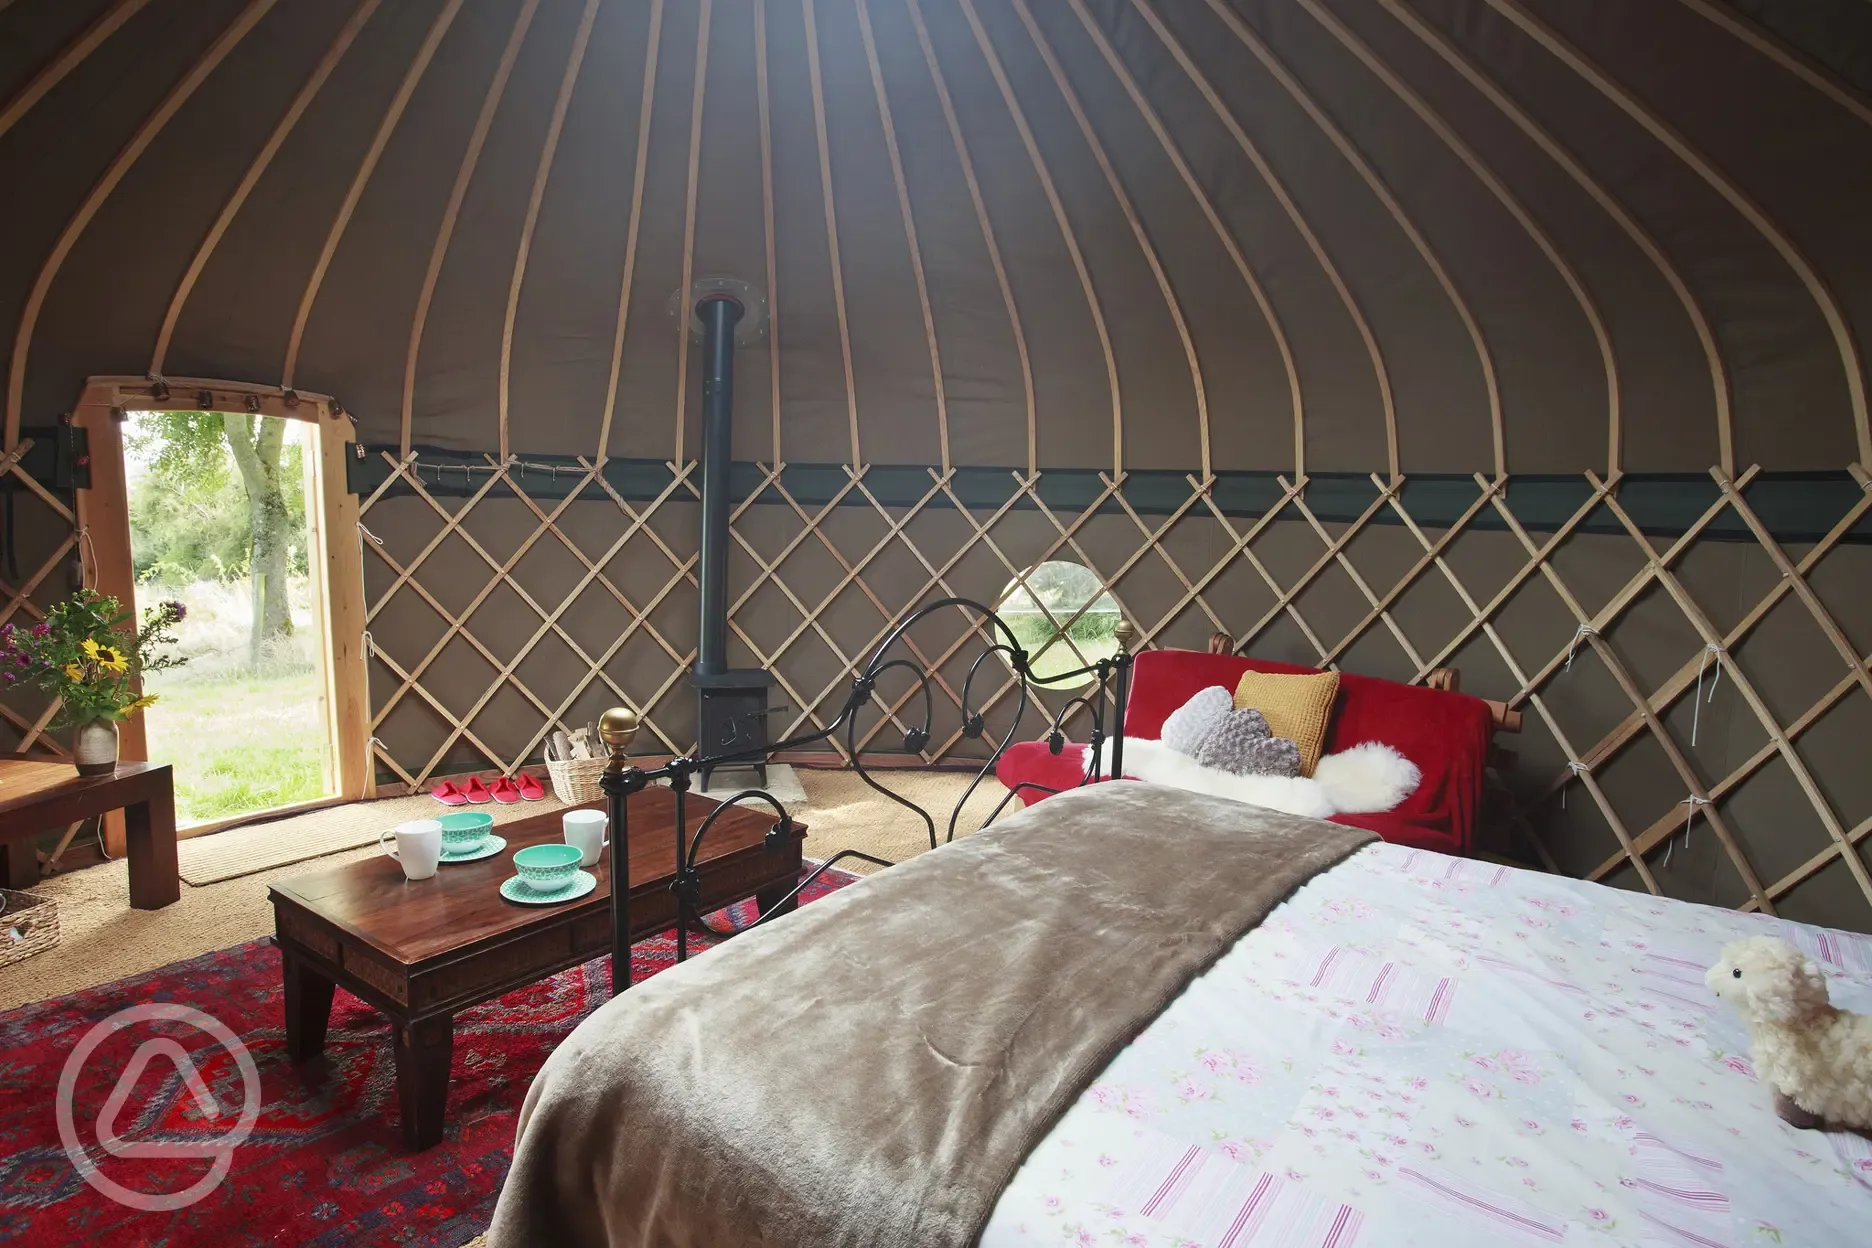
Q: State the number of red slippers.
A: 4